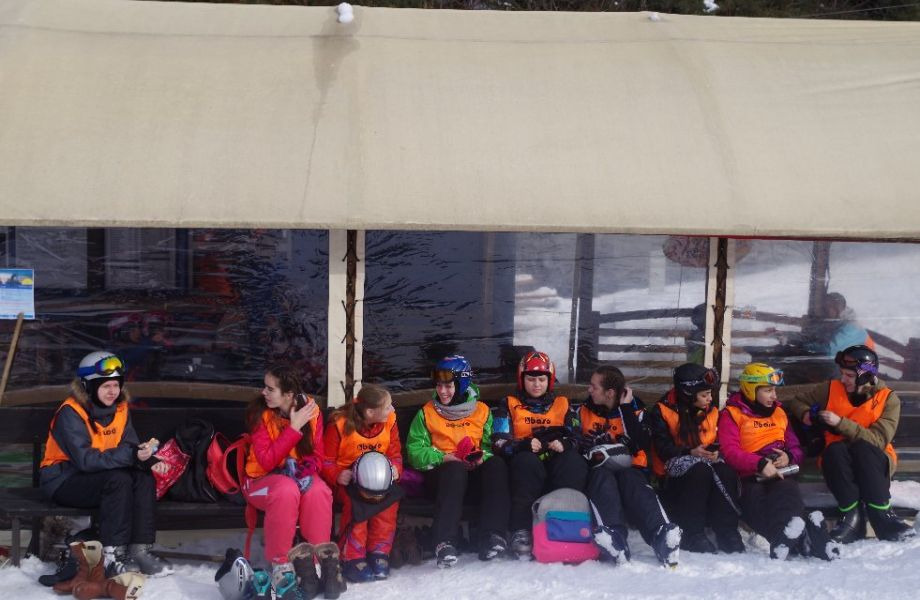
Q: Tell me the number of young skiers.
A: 9